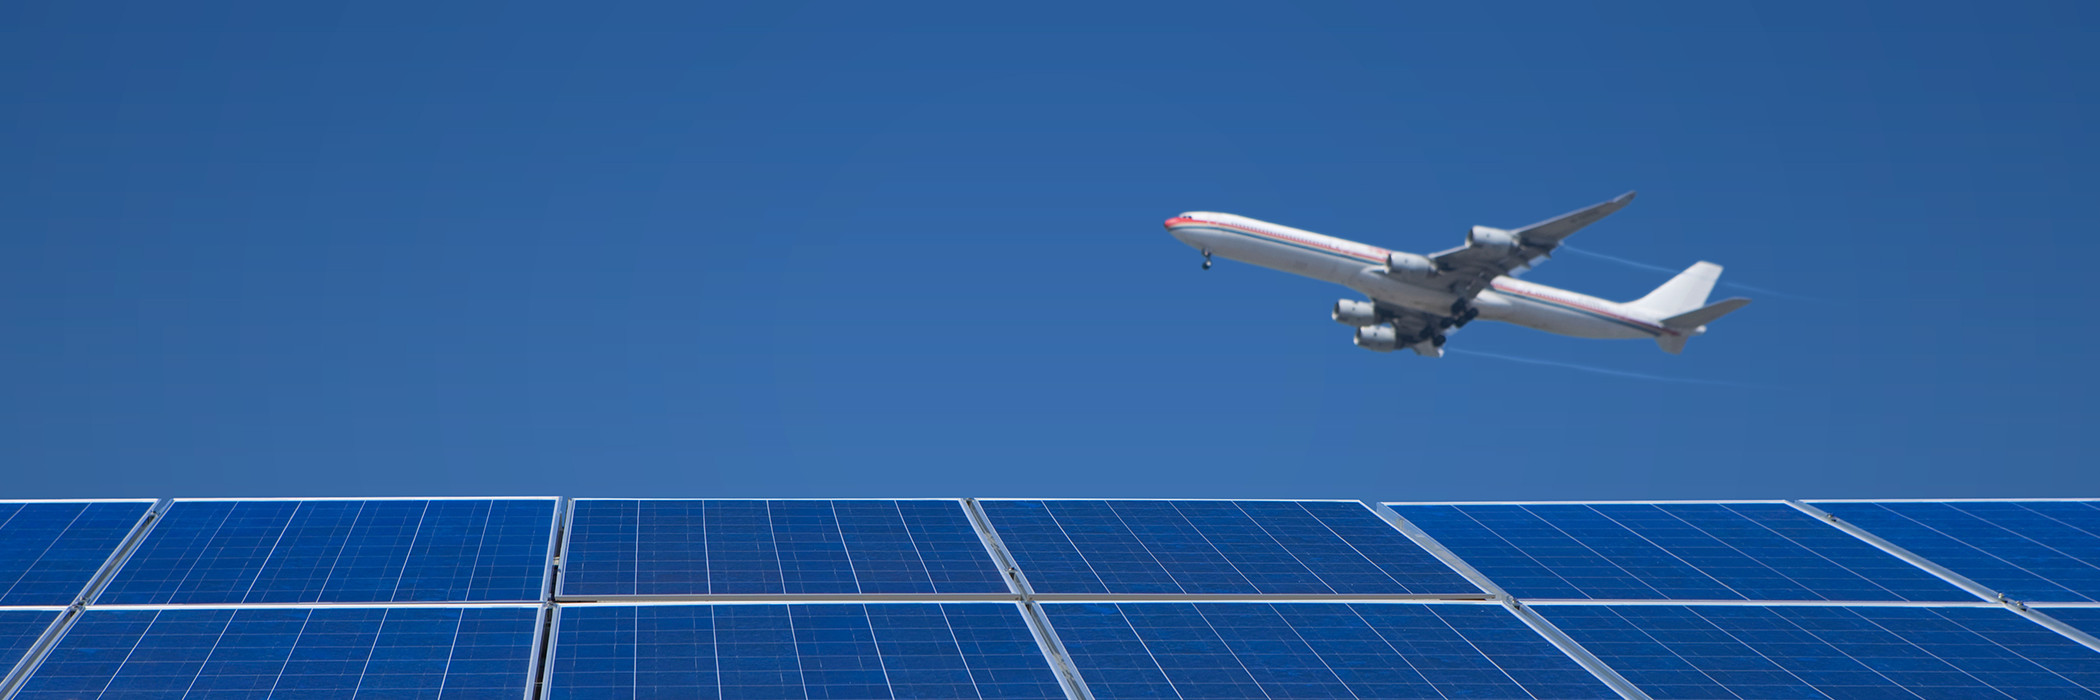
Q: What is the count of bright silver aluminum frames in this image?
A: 12